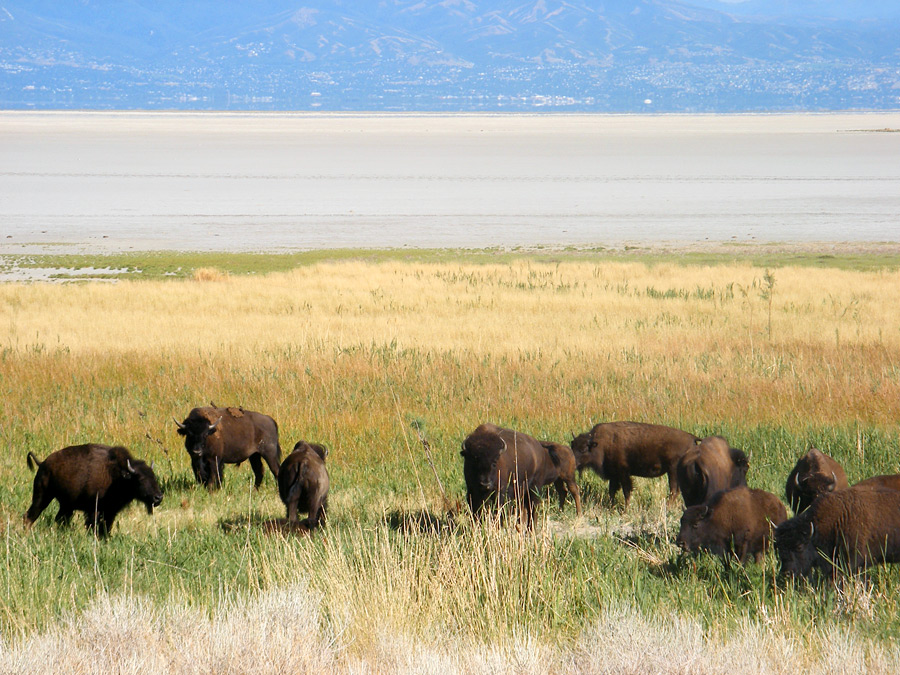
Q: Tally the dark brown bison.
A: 11